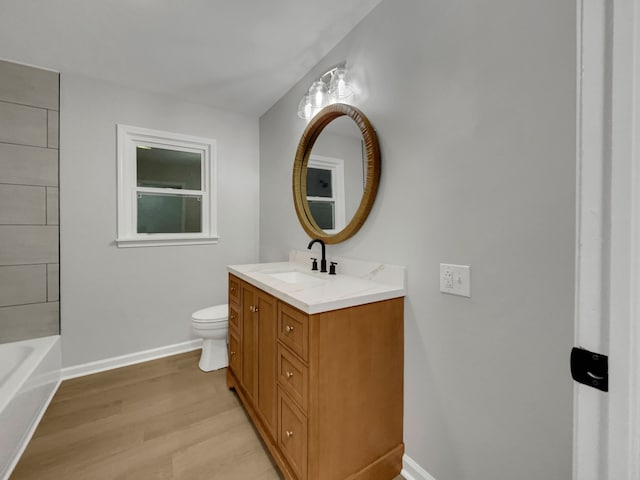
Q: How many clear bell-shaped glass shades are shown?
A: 3